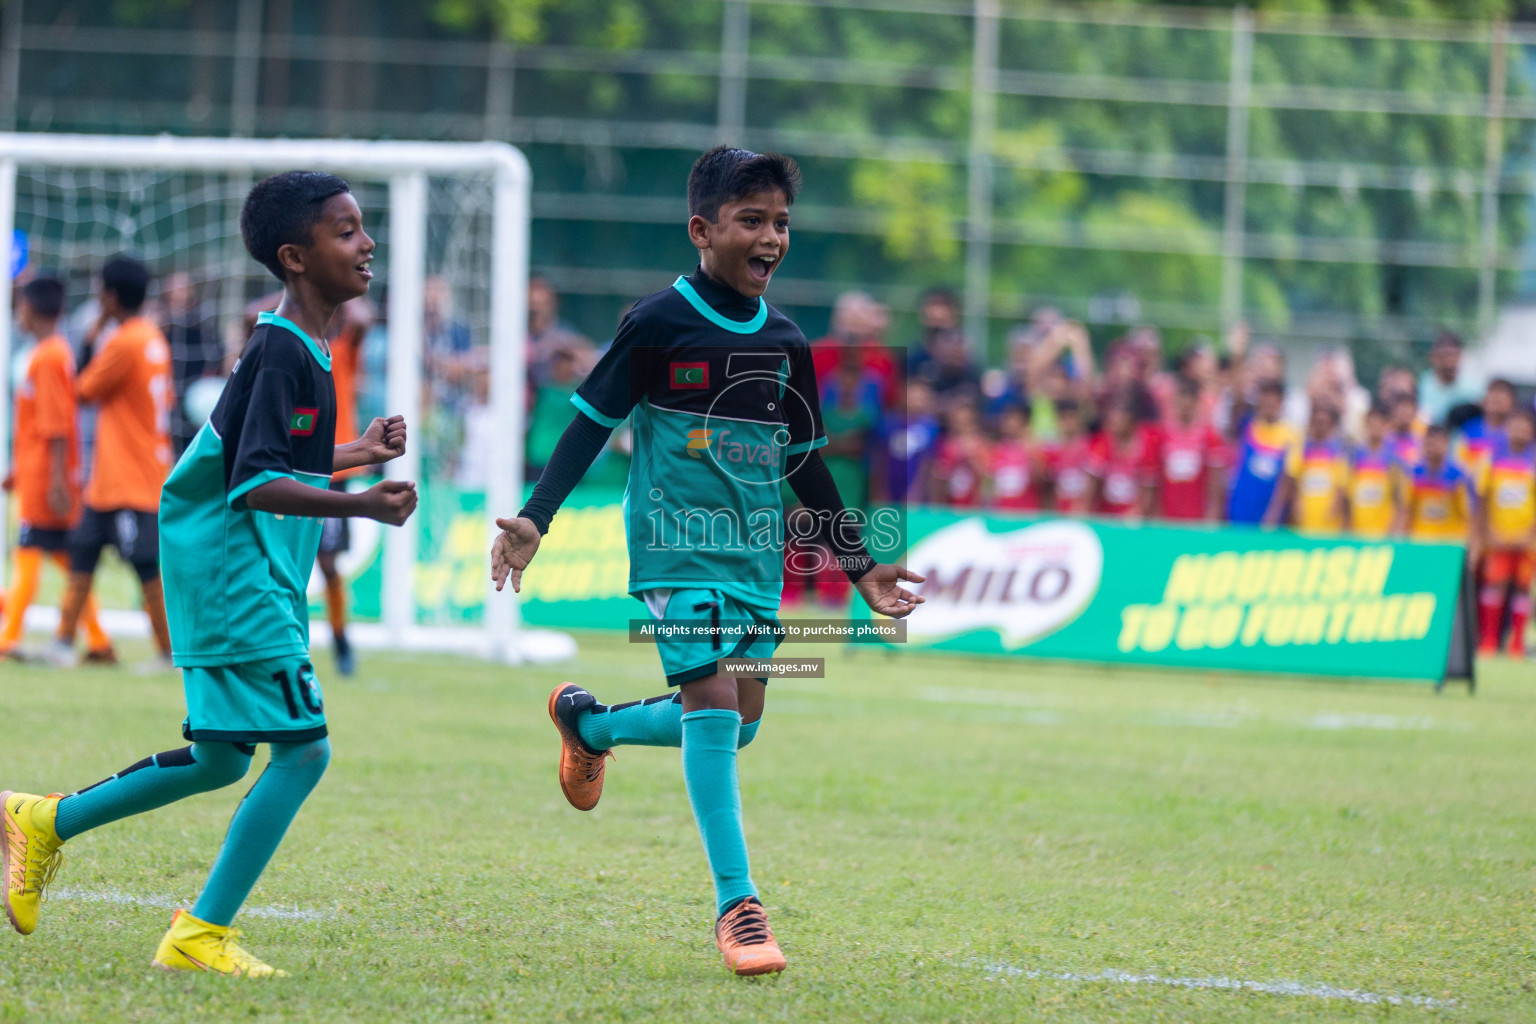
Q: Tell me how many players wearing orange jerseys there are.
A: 3